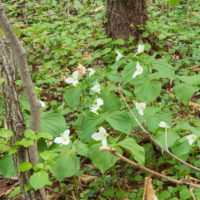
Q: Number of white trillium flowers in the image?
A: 13